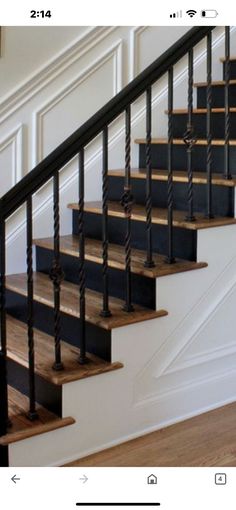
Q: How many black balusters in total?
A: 11